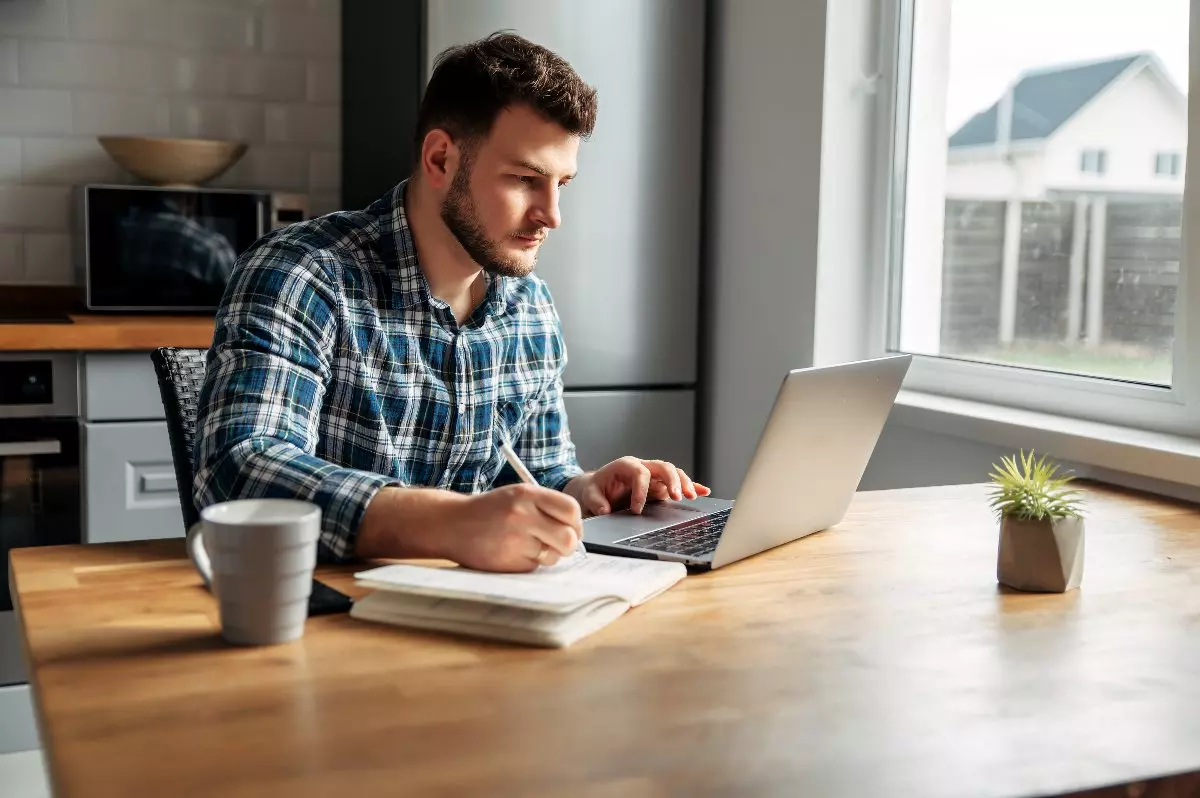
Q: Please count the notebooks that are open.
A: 1